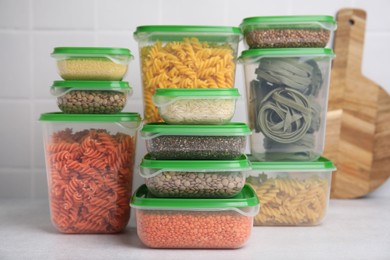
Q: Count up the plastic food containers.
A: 11